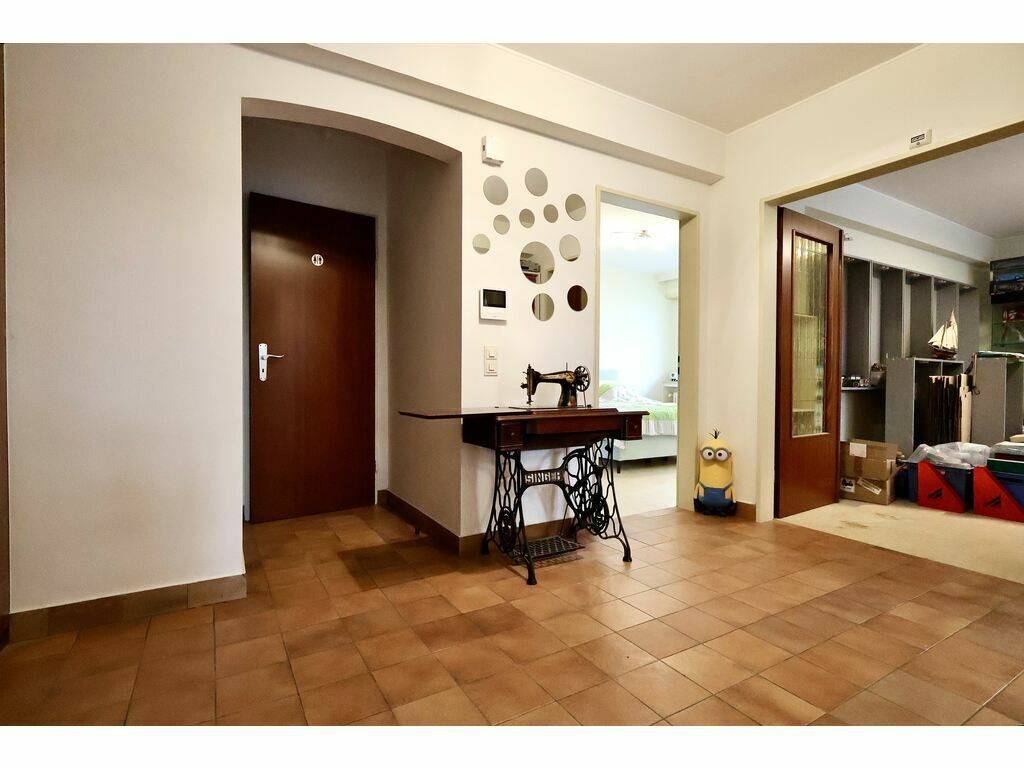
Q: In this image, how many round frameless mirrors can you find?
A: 11